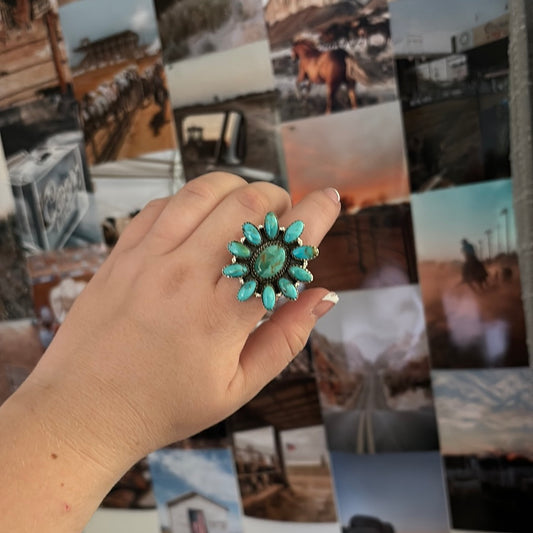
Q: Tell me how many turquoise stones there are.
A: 11